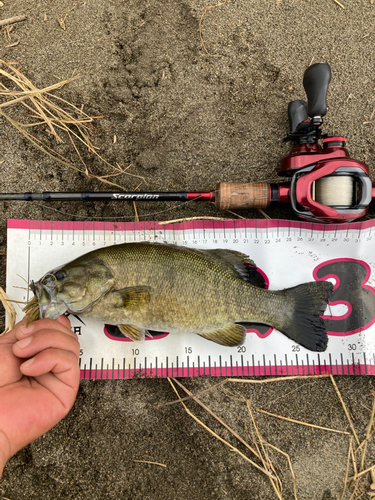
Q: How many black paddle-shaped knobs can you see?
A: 2